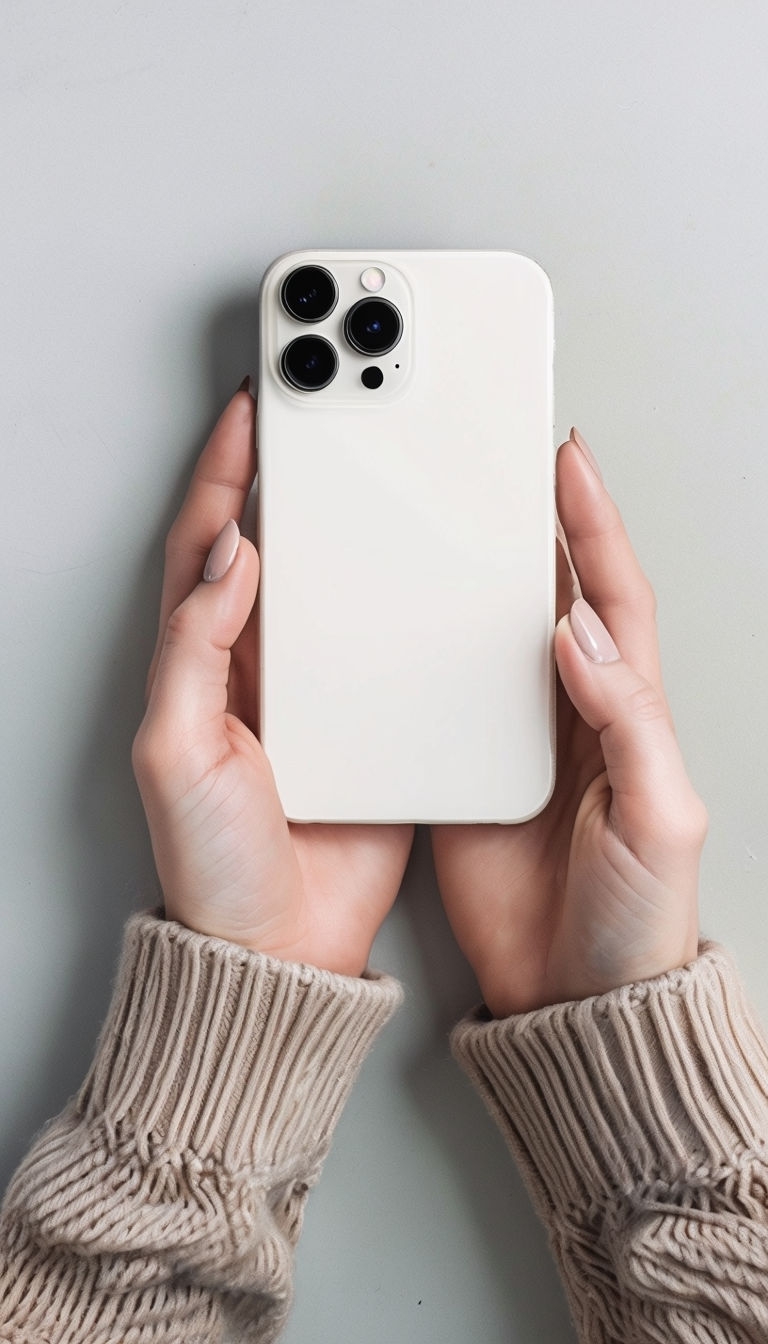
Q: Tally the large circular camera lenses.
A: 3